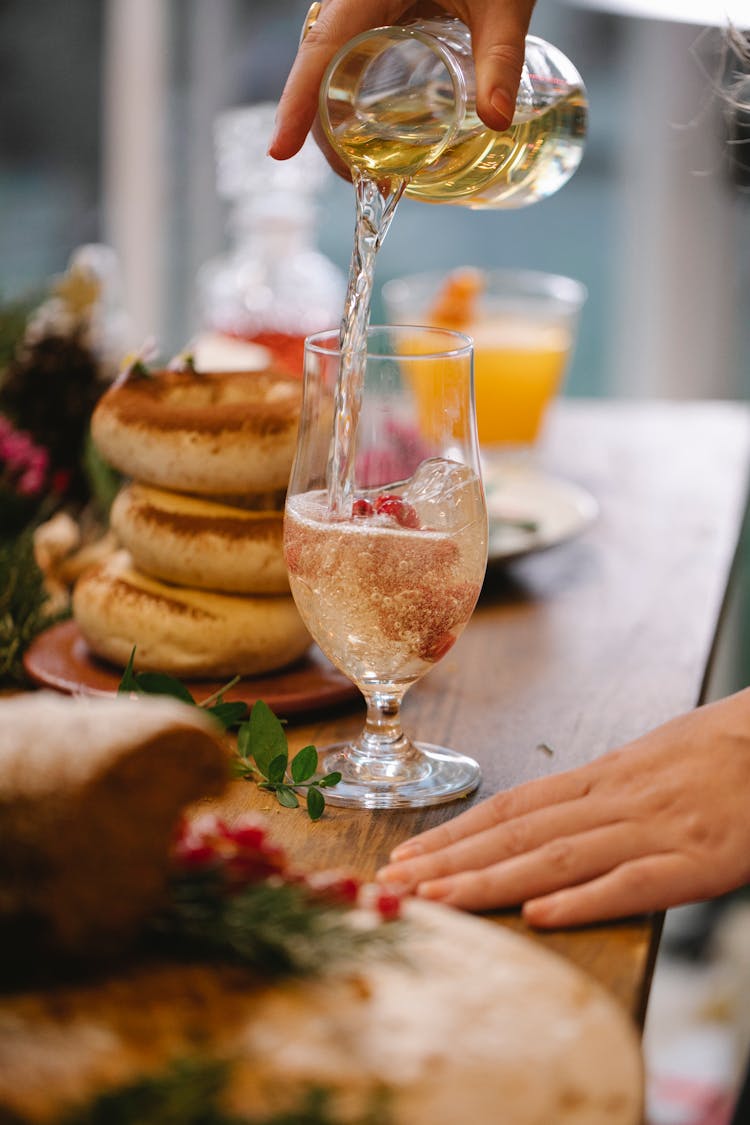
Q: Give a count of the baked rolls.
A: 3